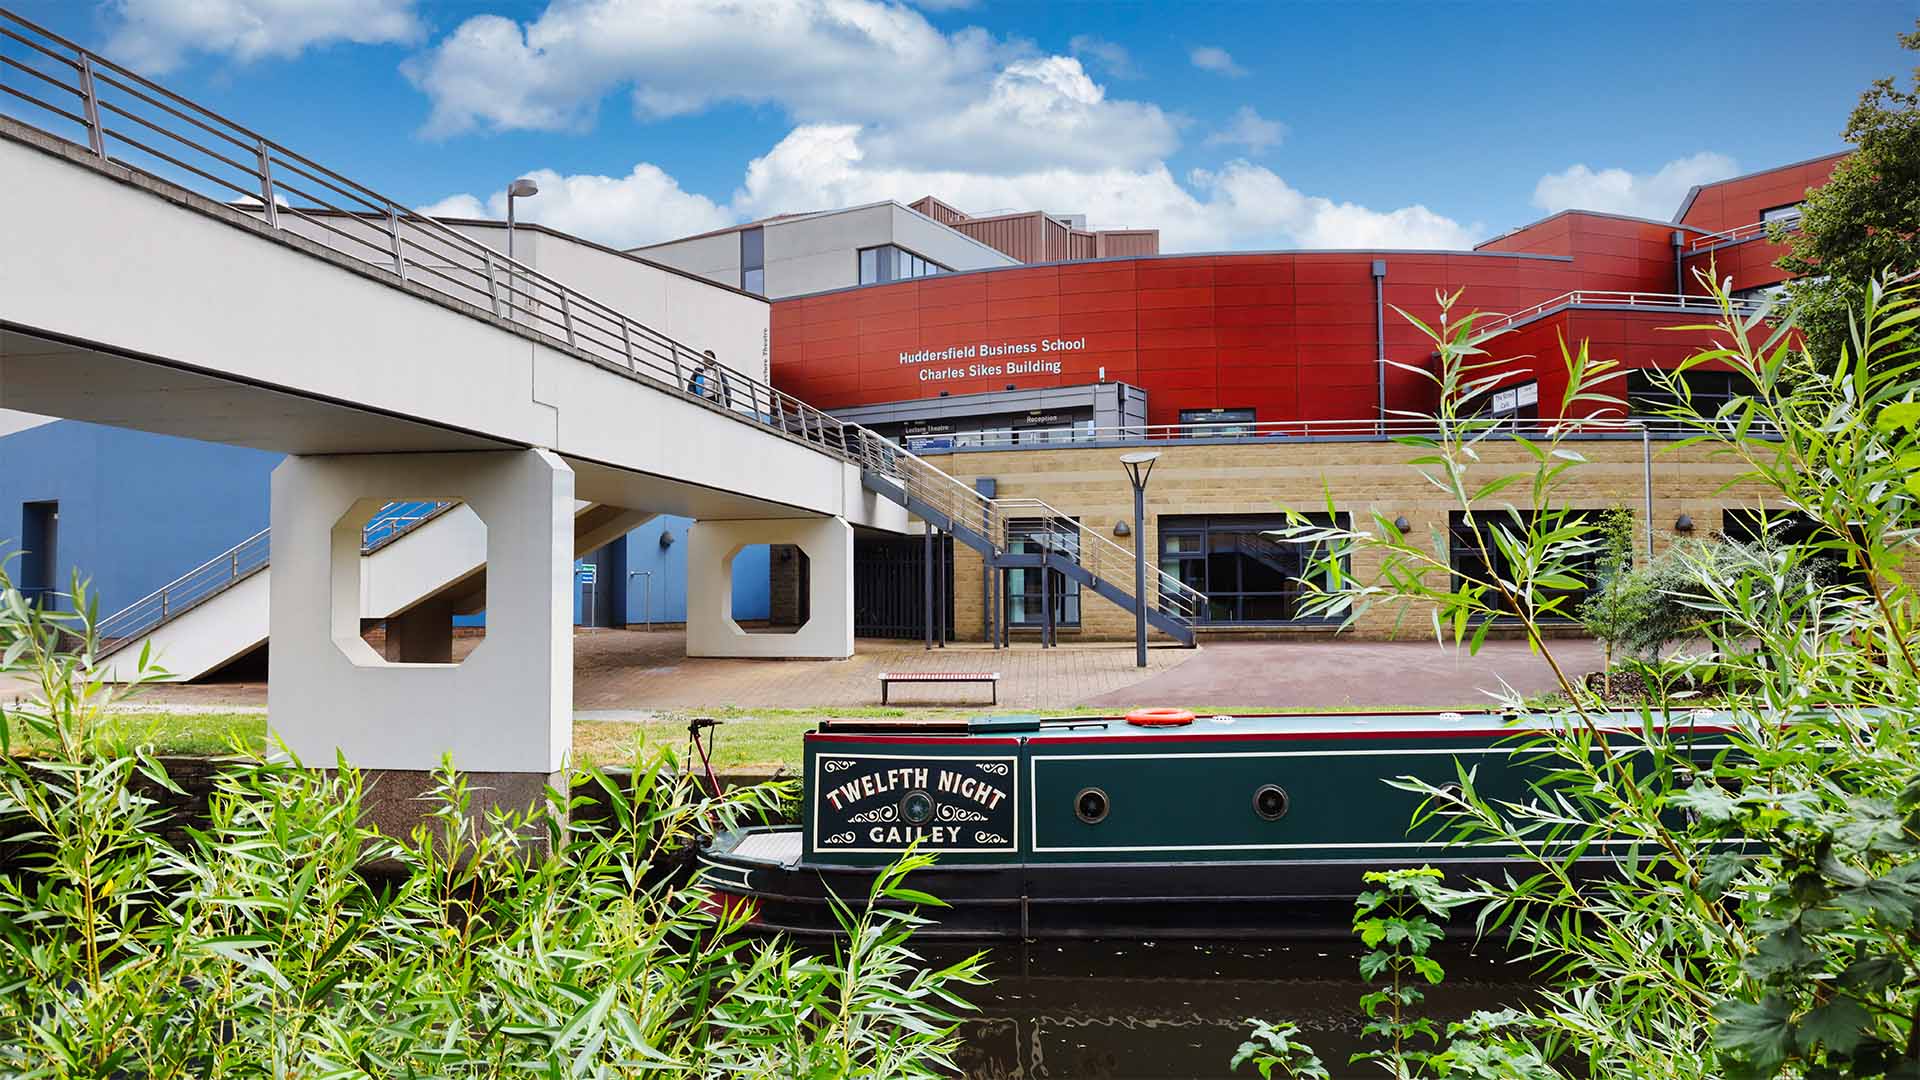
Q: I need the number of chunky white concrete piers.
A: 2